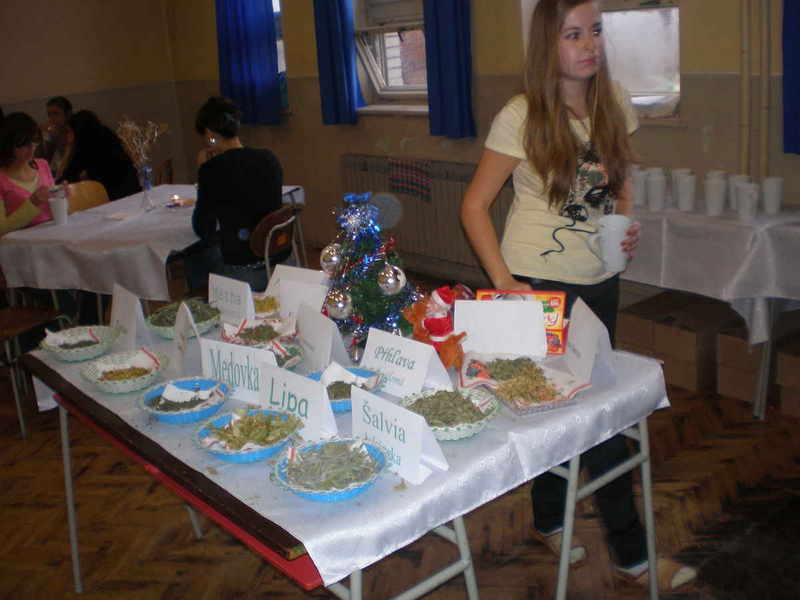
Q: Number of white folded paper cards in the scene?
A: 12